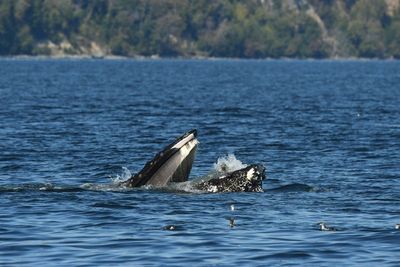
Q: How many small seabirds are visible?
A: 5